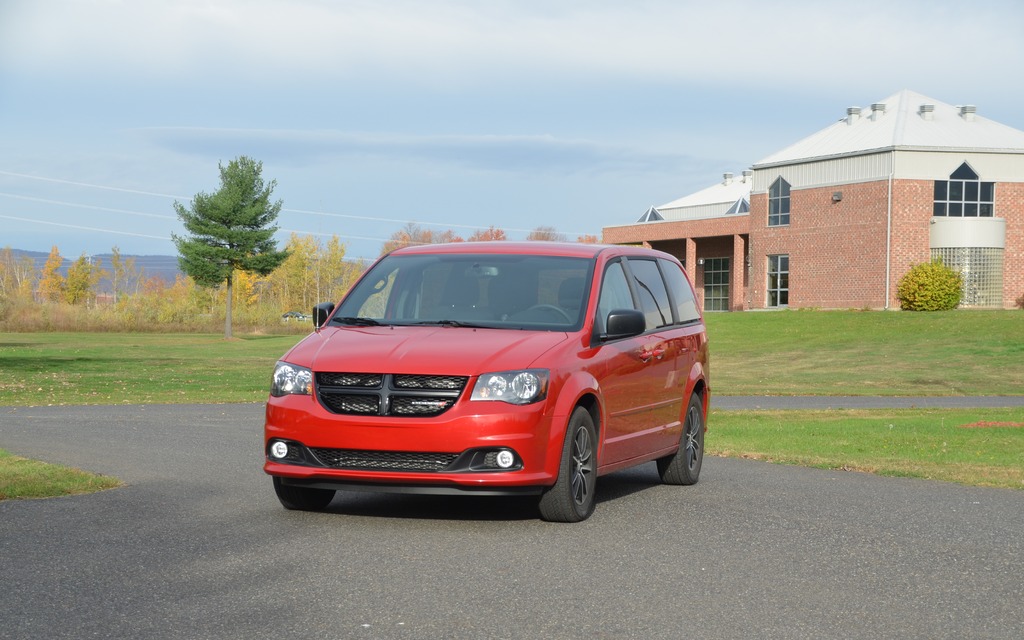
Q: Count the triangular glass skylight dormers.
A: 2